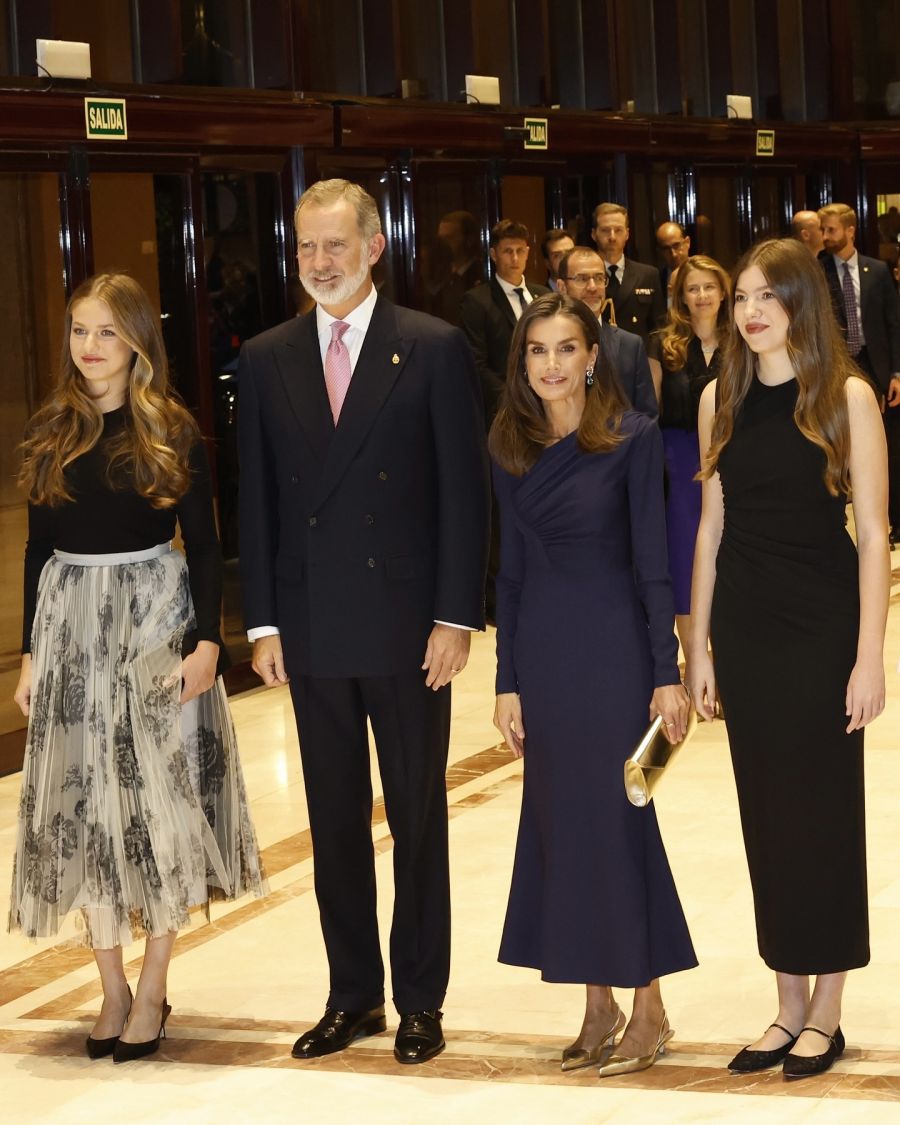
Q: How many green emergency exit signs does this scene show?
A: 3